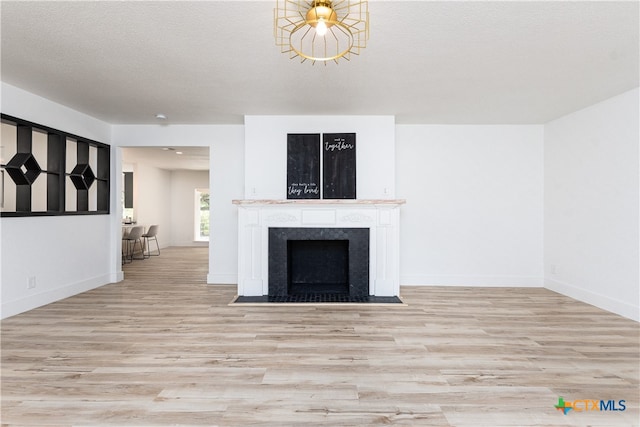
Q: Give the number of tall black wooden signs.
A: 2